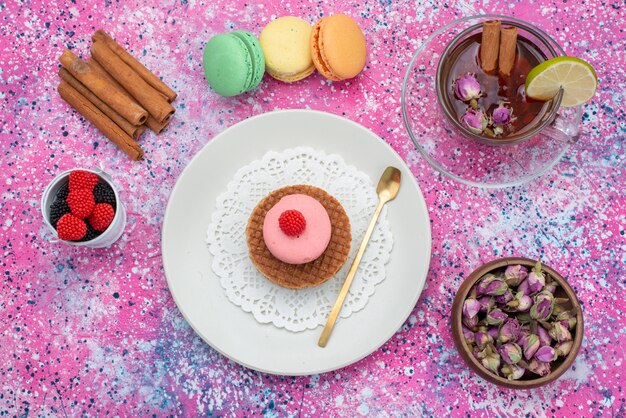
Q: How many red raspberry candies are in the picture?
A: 5